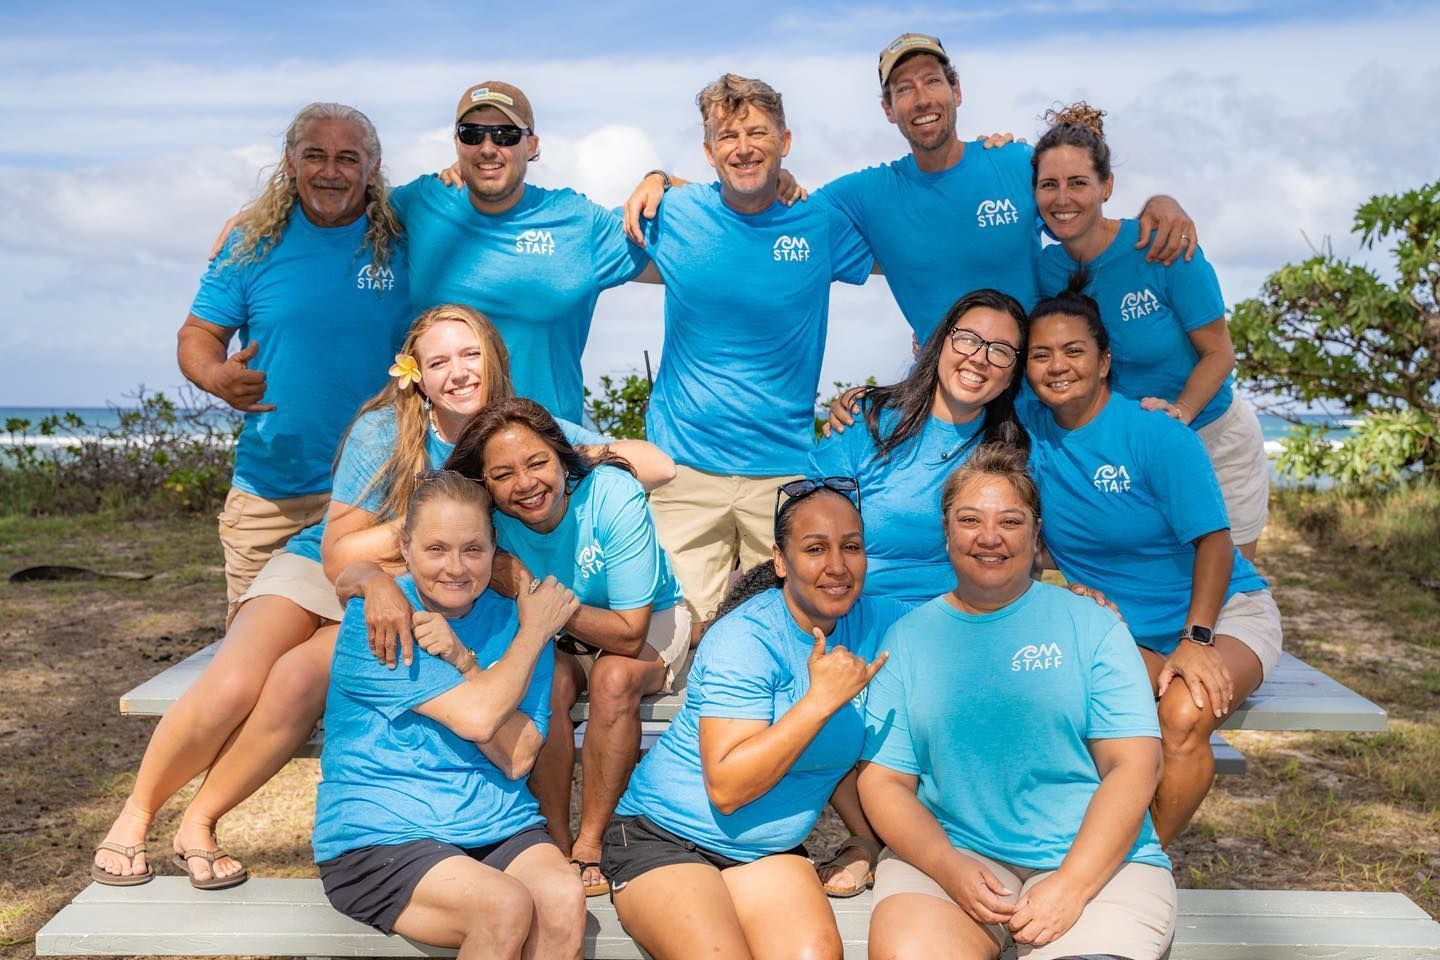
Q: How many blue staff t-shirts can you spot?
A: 12